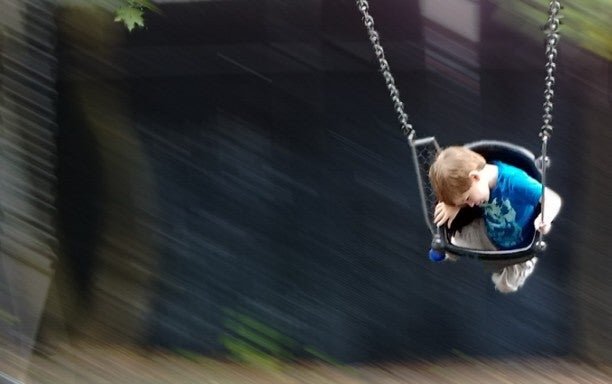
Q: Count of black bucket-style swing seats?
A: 1